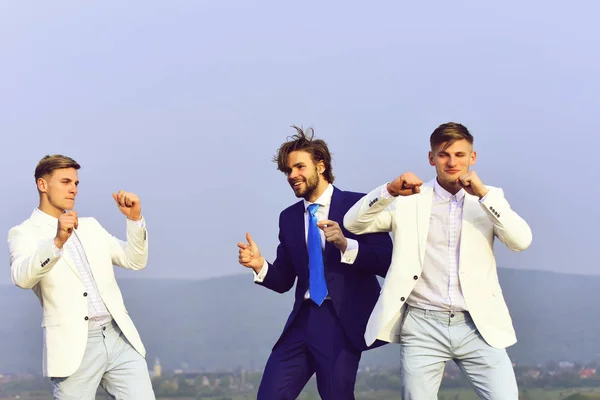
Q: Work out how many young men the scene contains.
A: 3